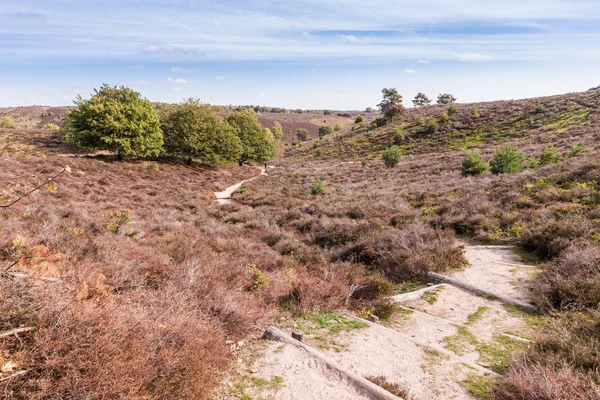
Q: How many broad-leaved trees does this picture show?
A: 3